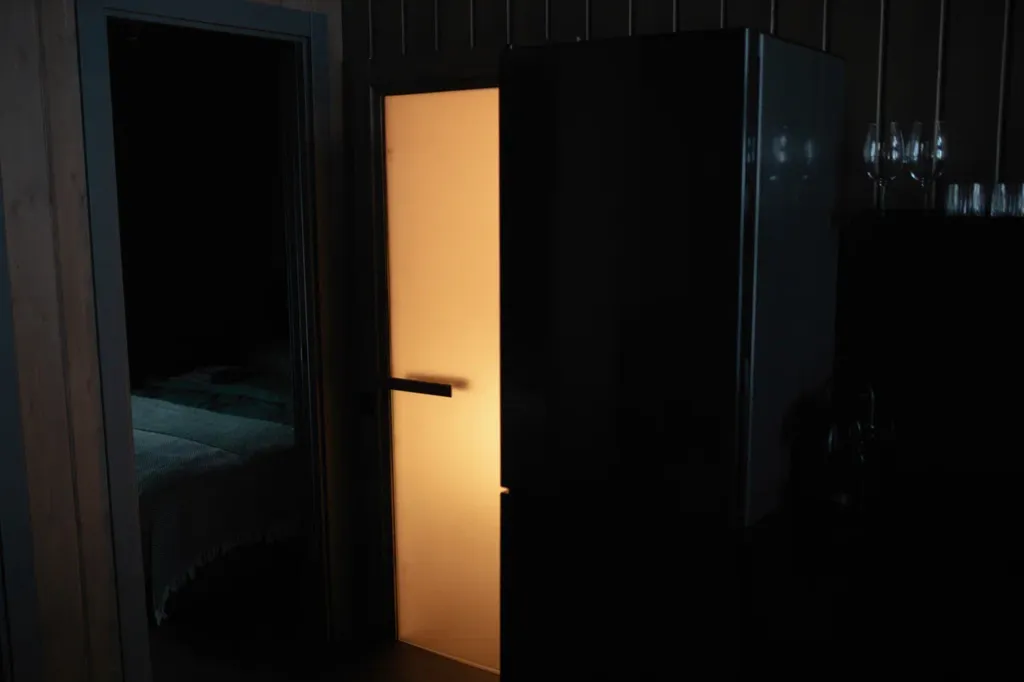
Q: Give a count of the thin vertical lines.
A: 15